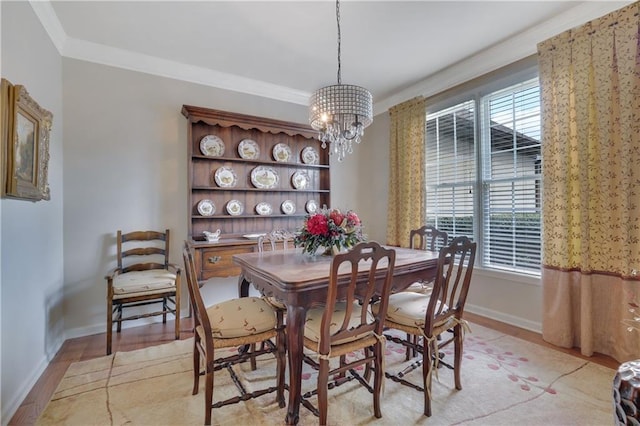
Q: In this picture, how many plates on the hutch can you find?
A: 12